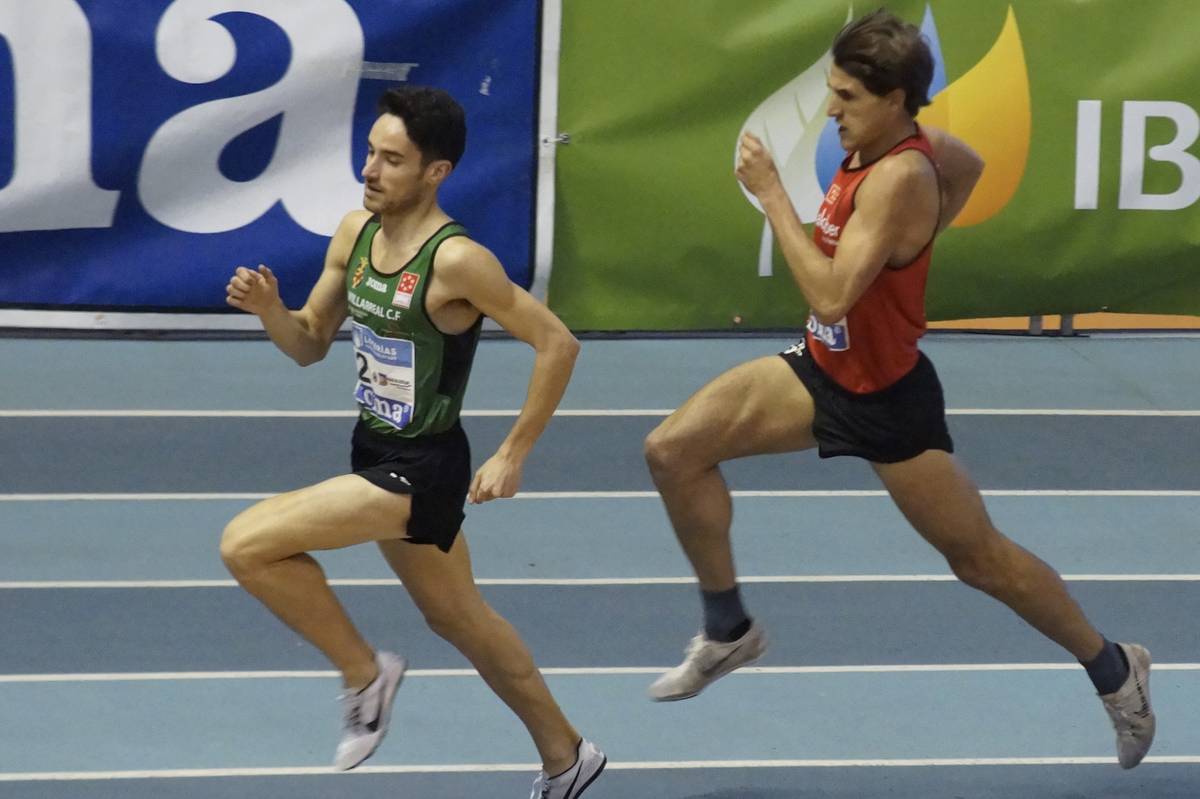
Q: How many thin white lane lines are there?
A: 5